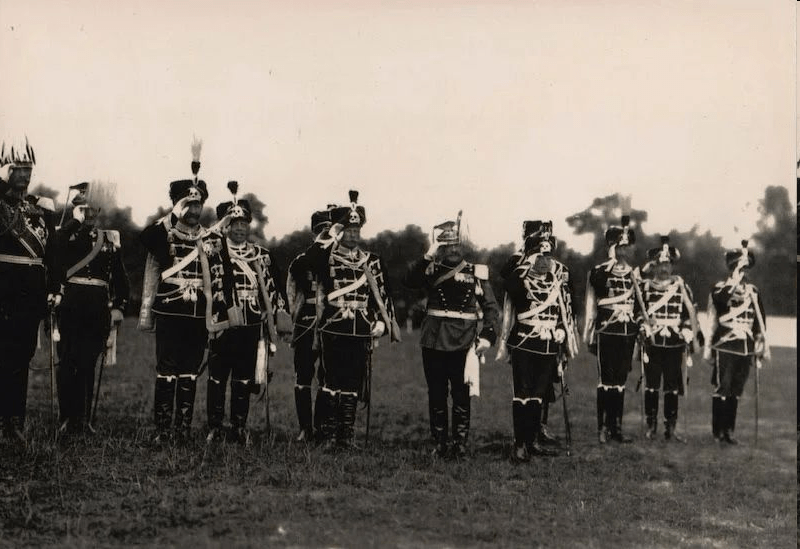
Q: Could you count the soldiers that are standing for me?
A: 12